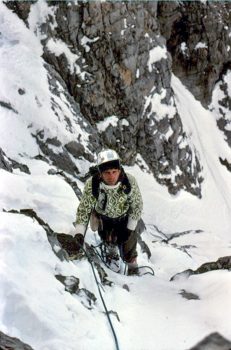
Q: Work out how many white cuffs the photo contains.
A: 2